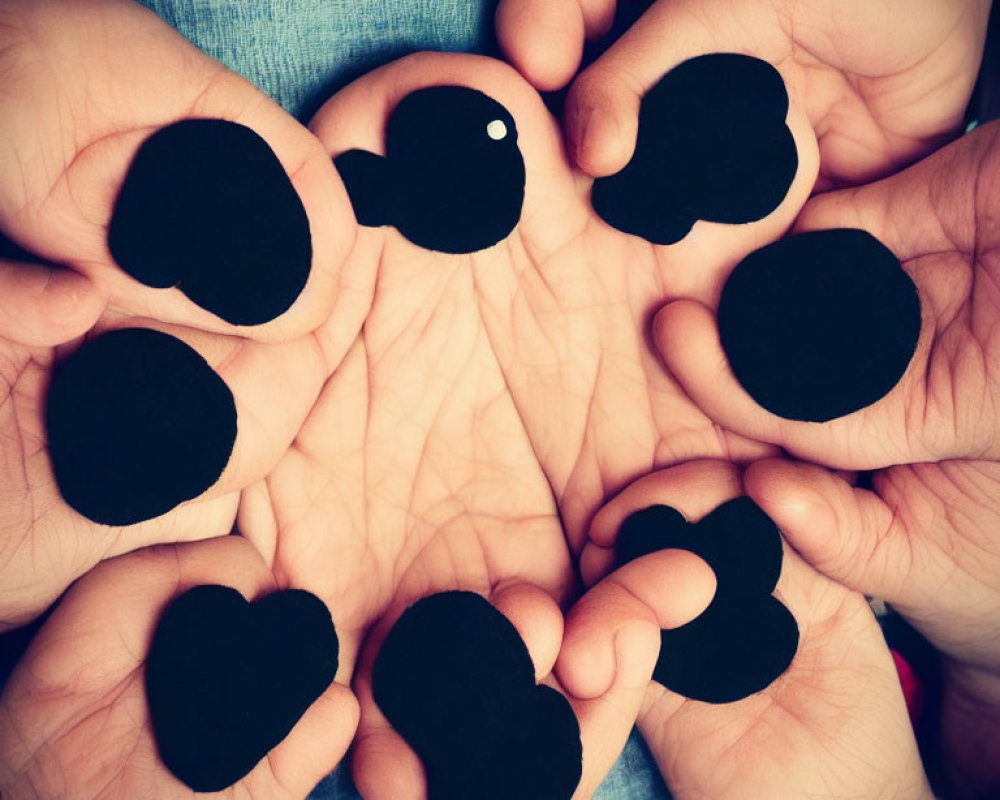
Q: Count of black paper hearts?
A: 1